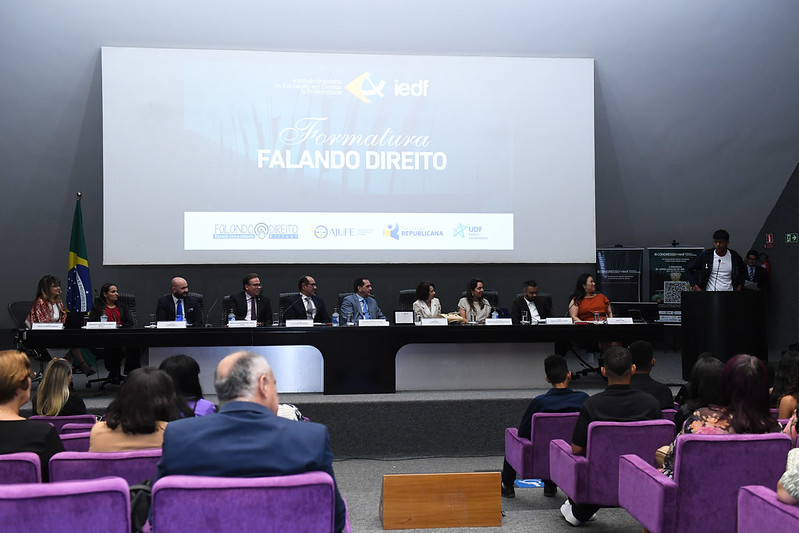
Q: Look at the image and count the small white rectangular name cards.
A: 10